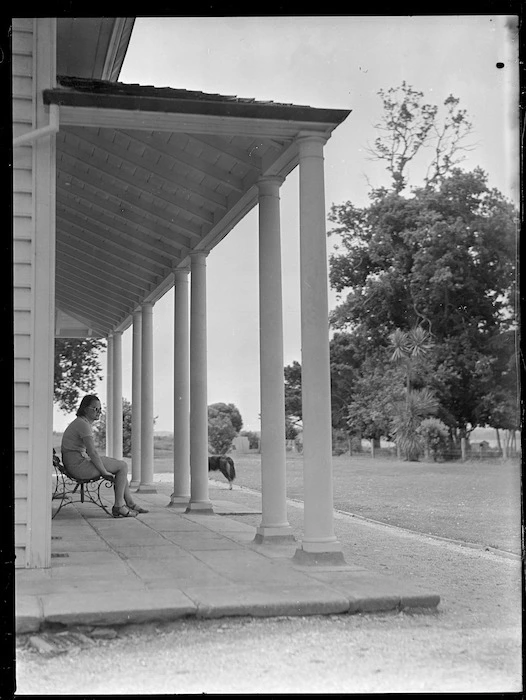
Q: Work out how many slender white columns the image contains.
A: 8